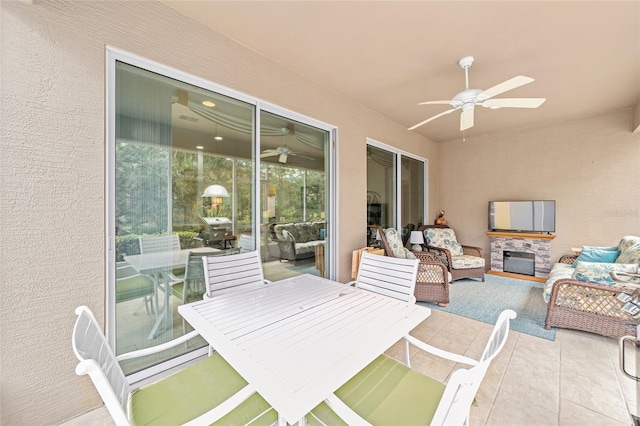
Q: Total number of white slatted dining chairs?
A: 4